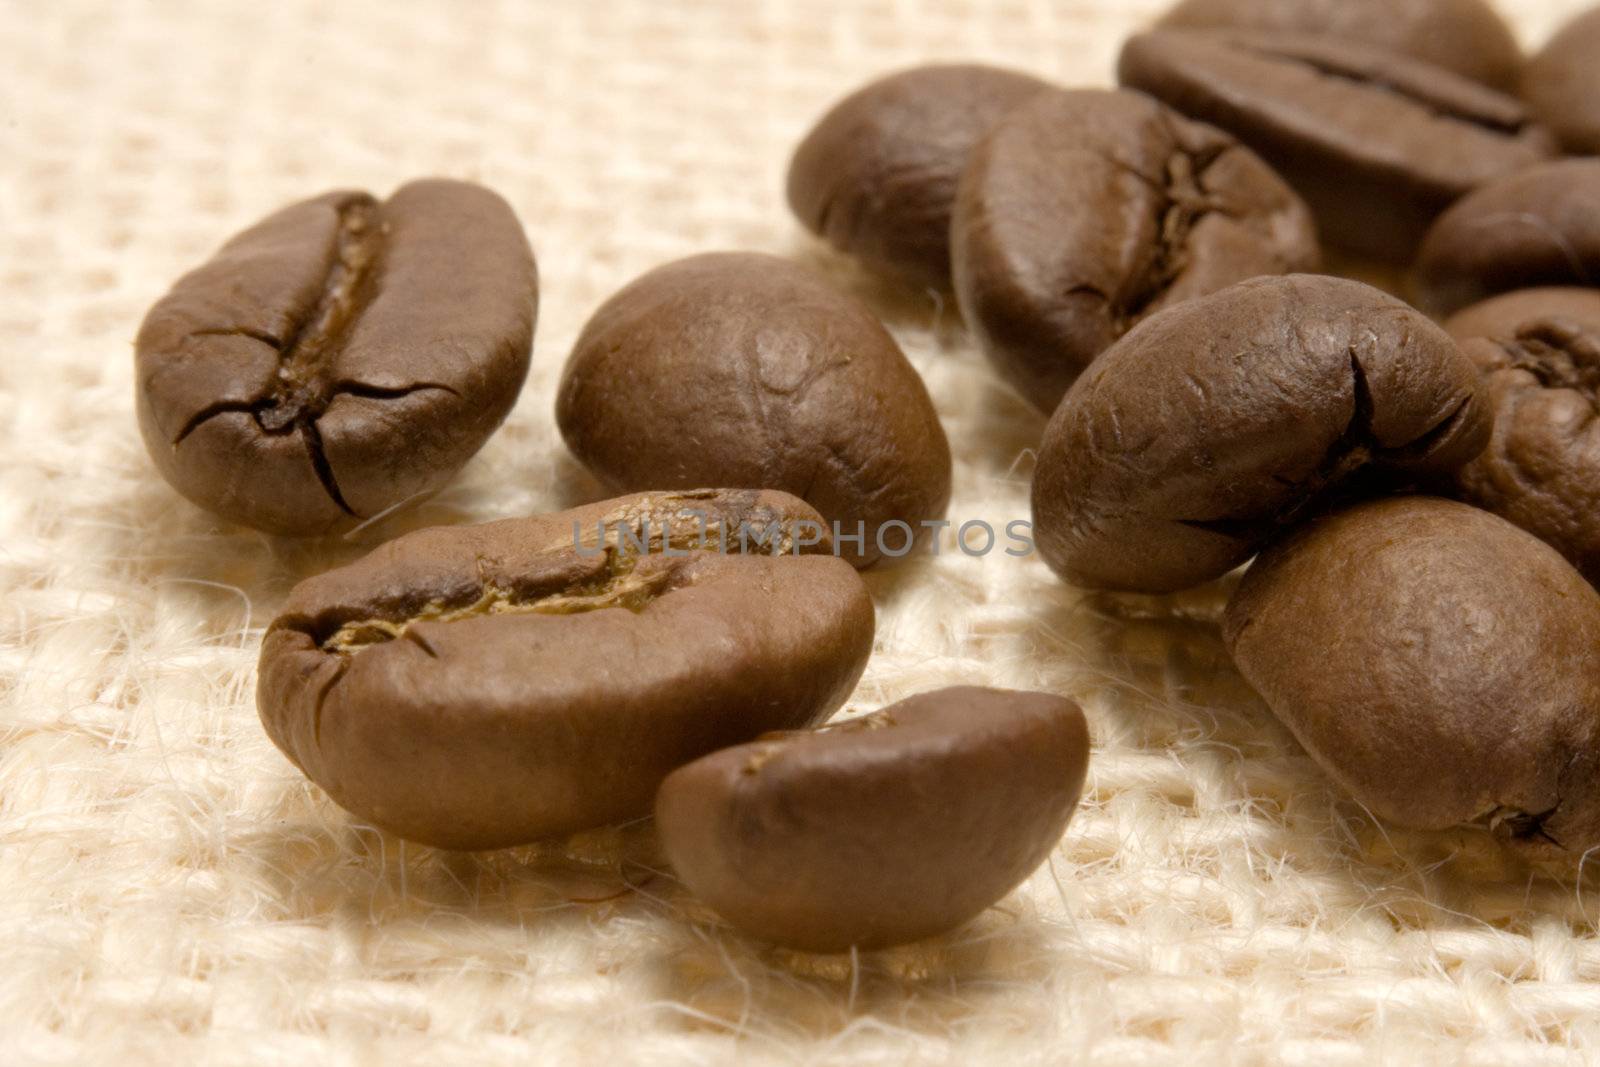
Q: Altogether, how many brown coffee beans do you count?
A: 13